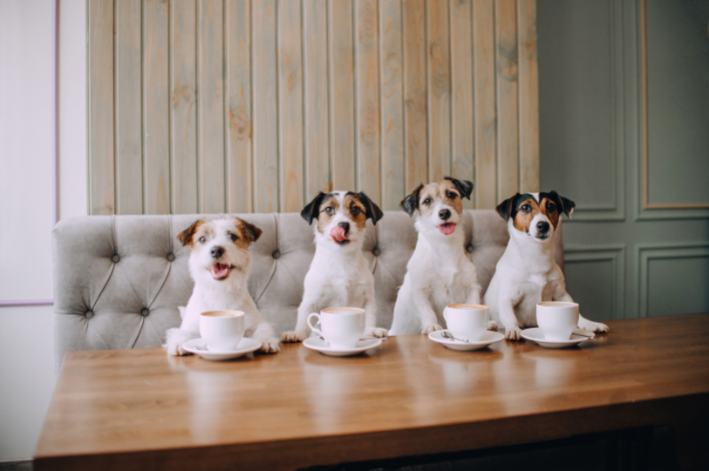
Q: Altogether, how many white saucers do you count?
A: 4